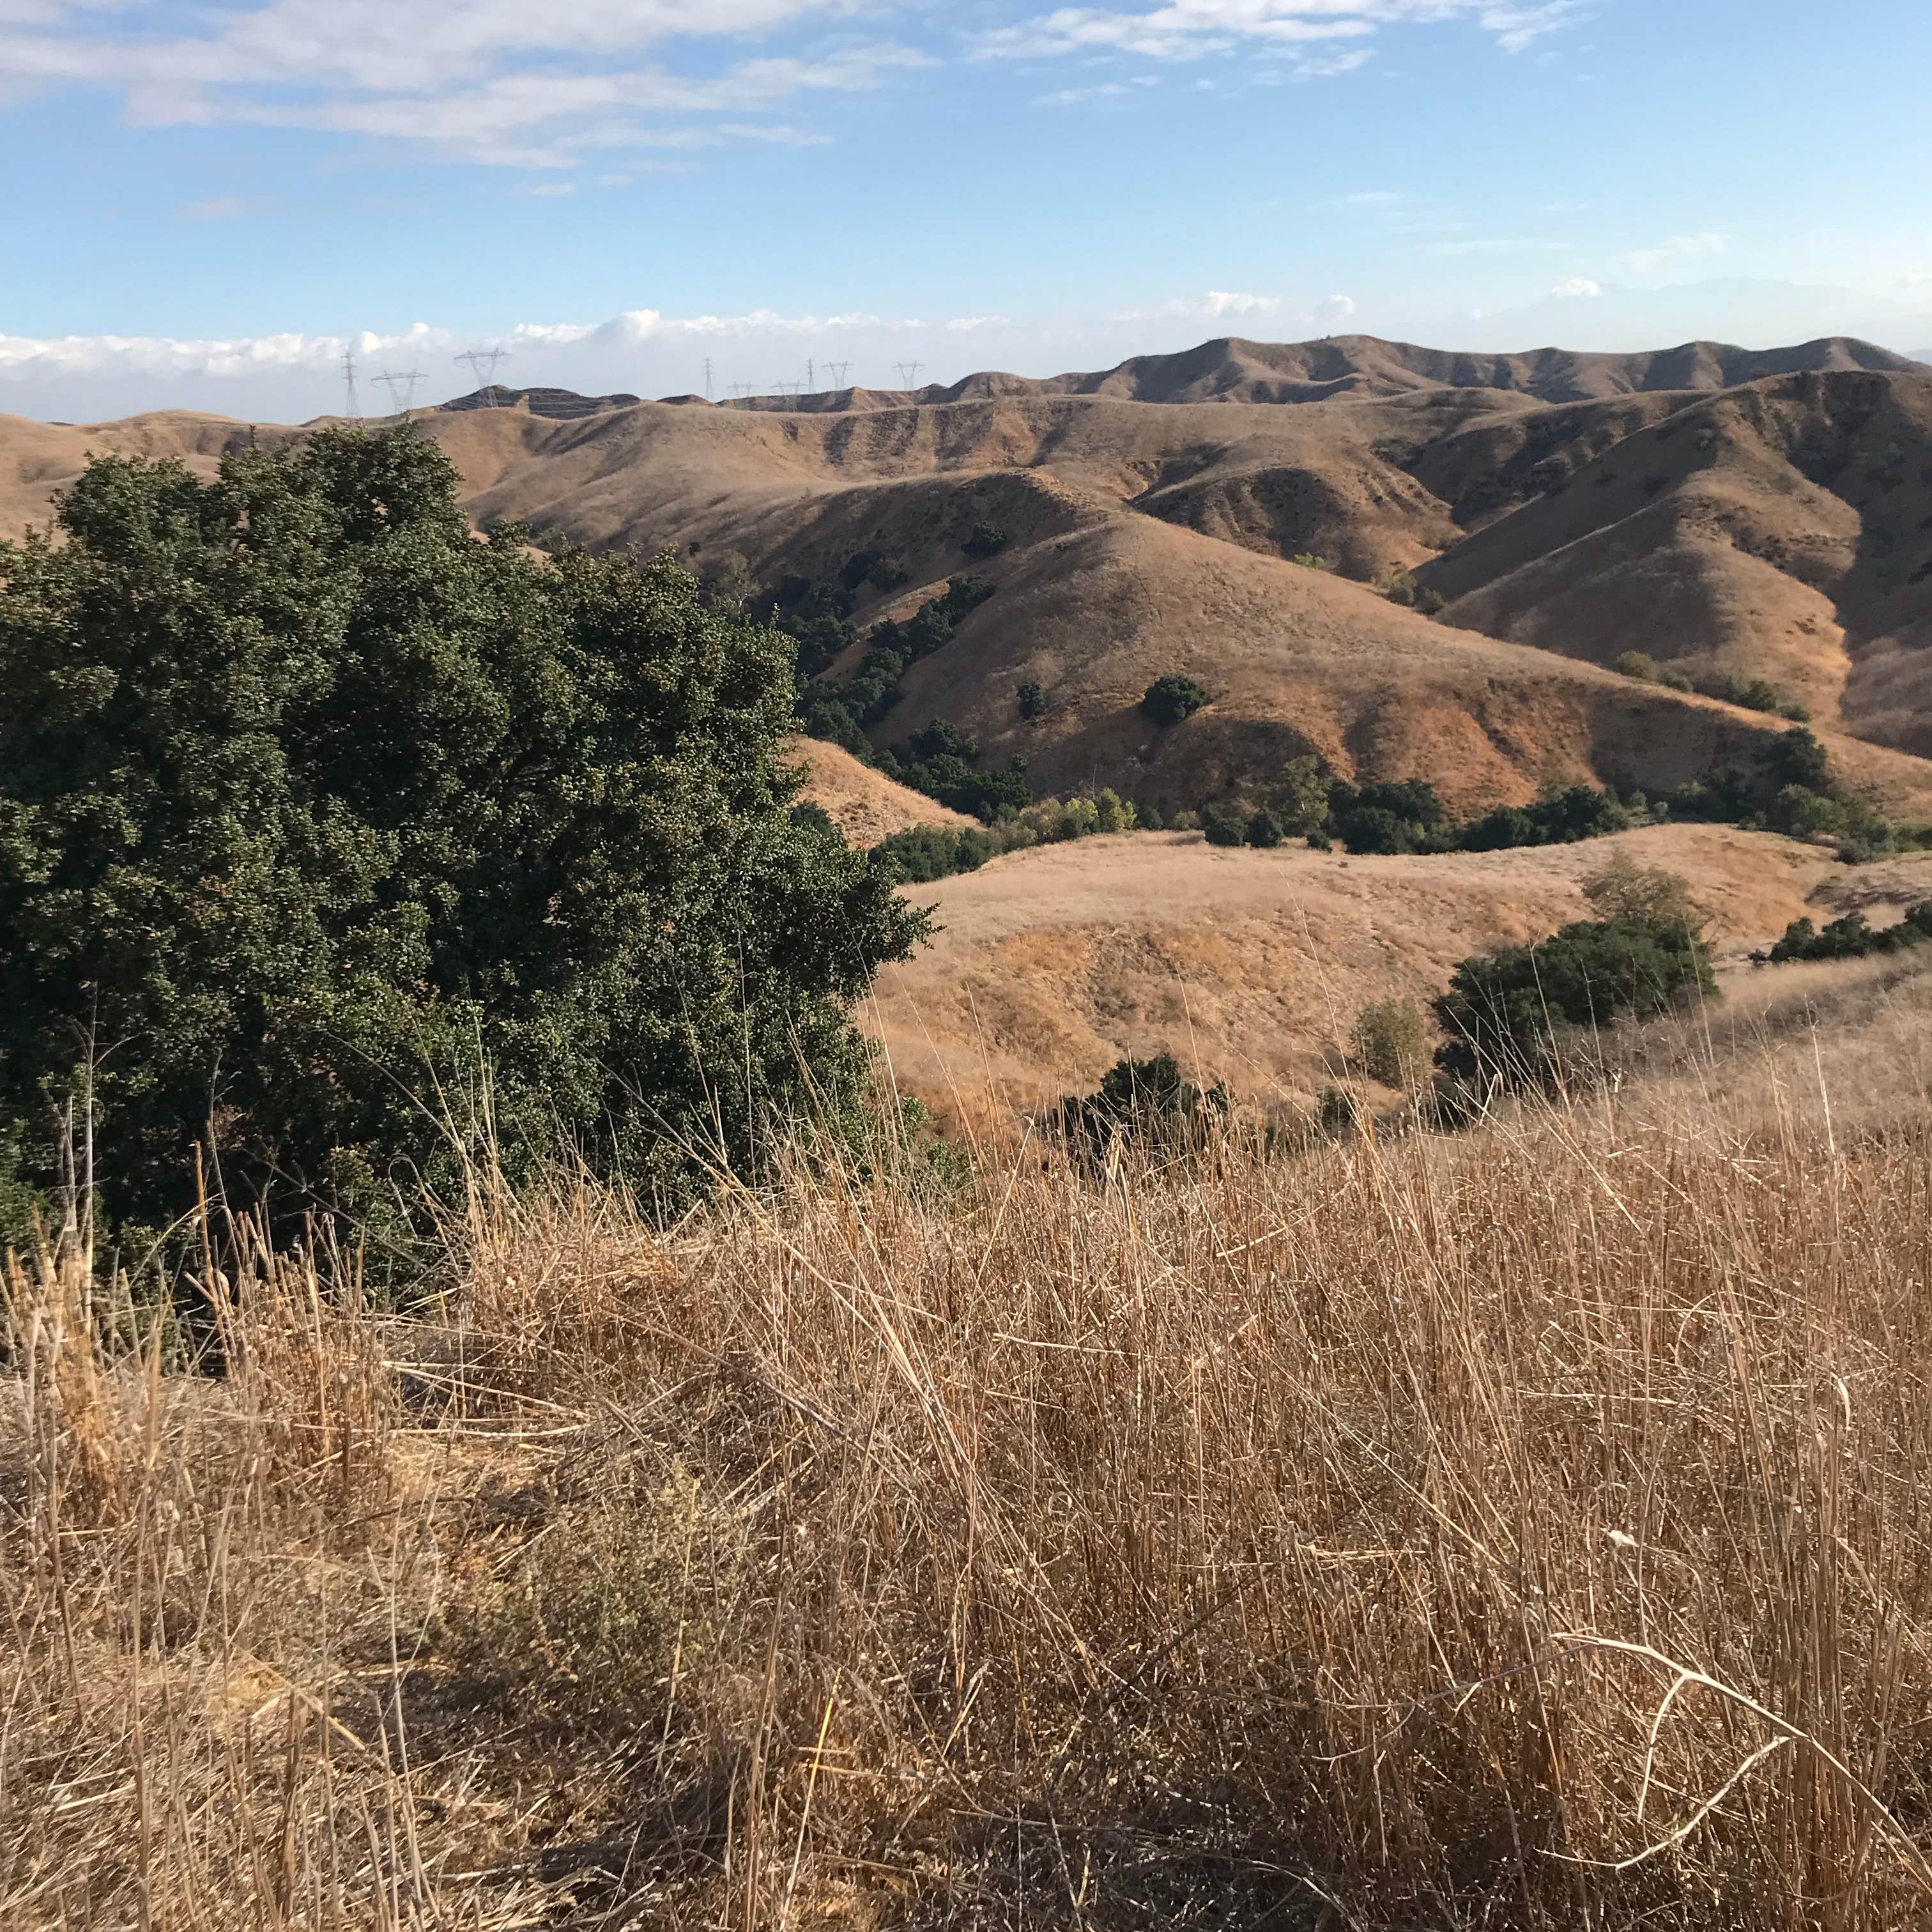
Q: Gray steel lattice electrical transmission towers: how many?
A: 9